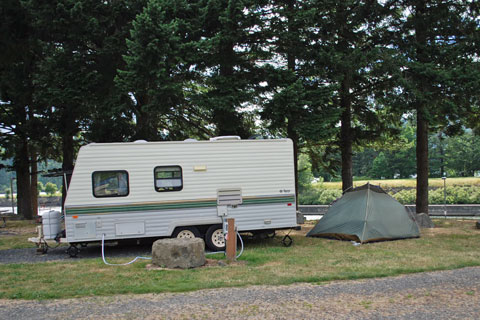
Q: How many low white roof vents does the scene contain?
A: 2